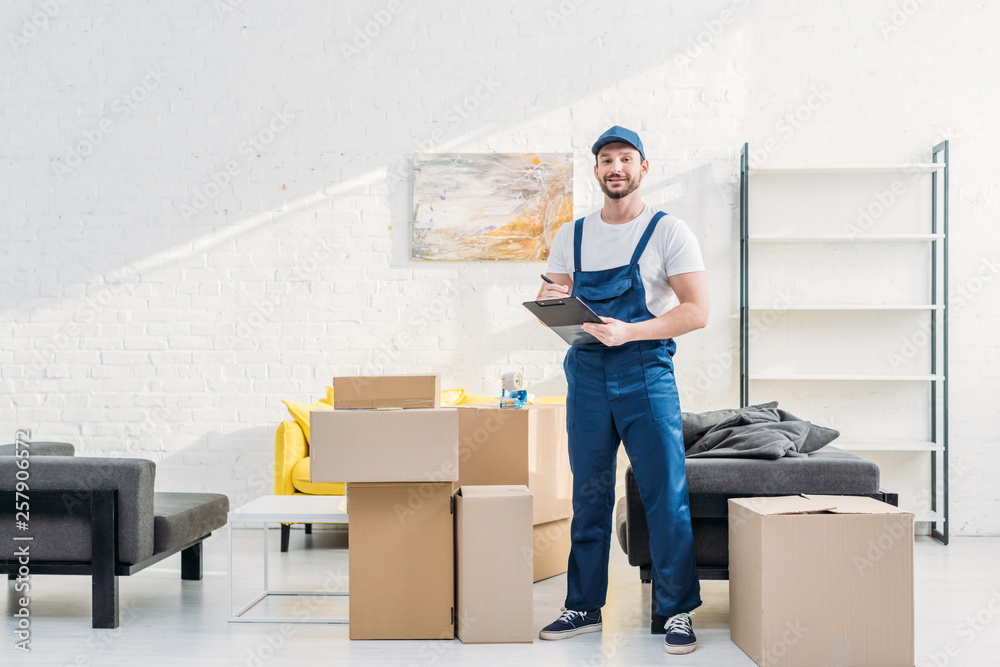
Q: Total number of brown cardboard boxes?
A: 7